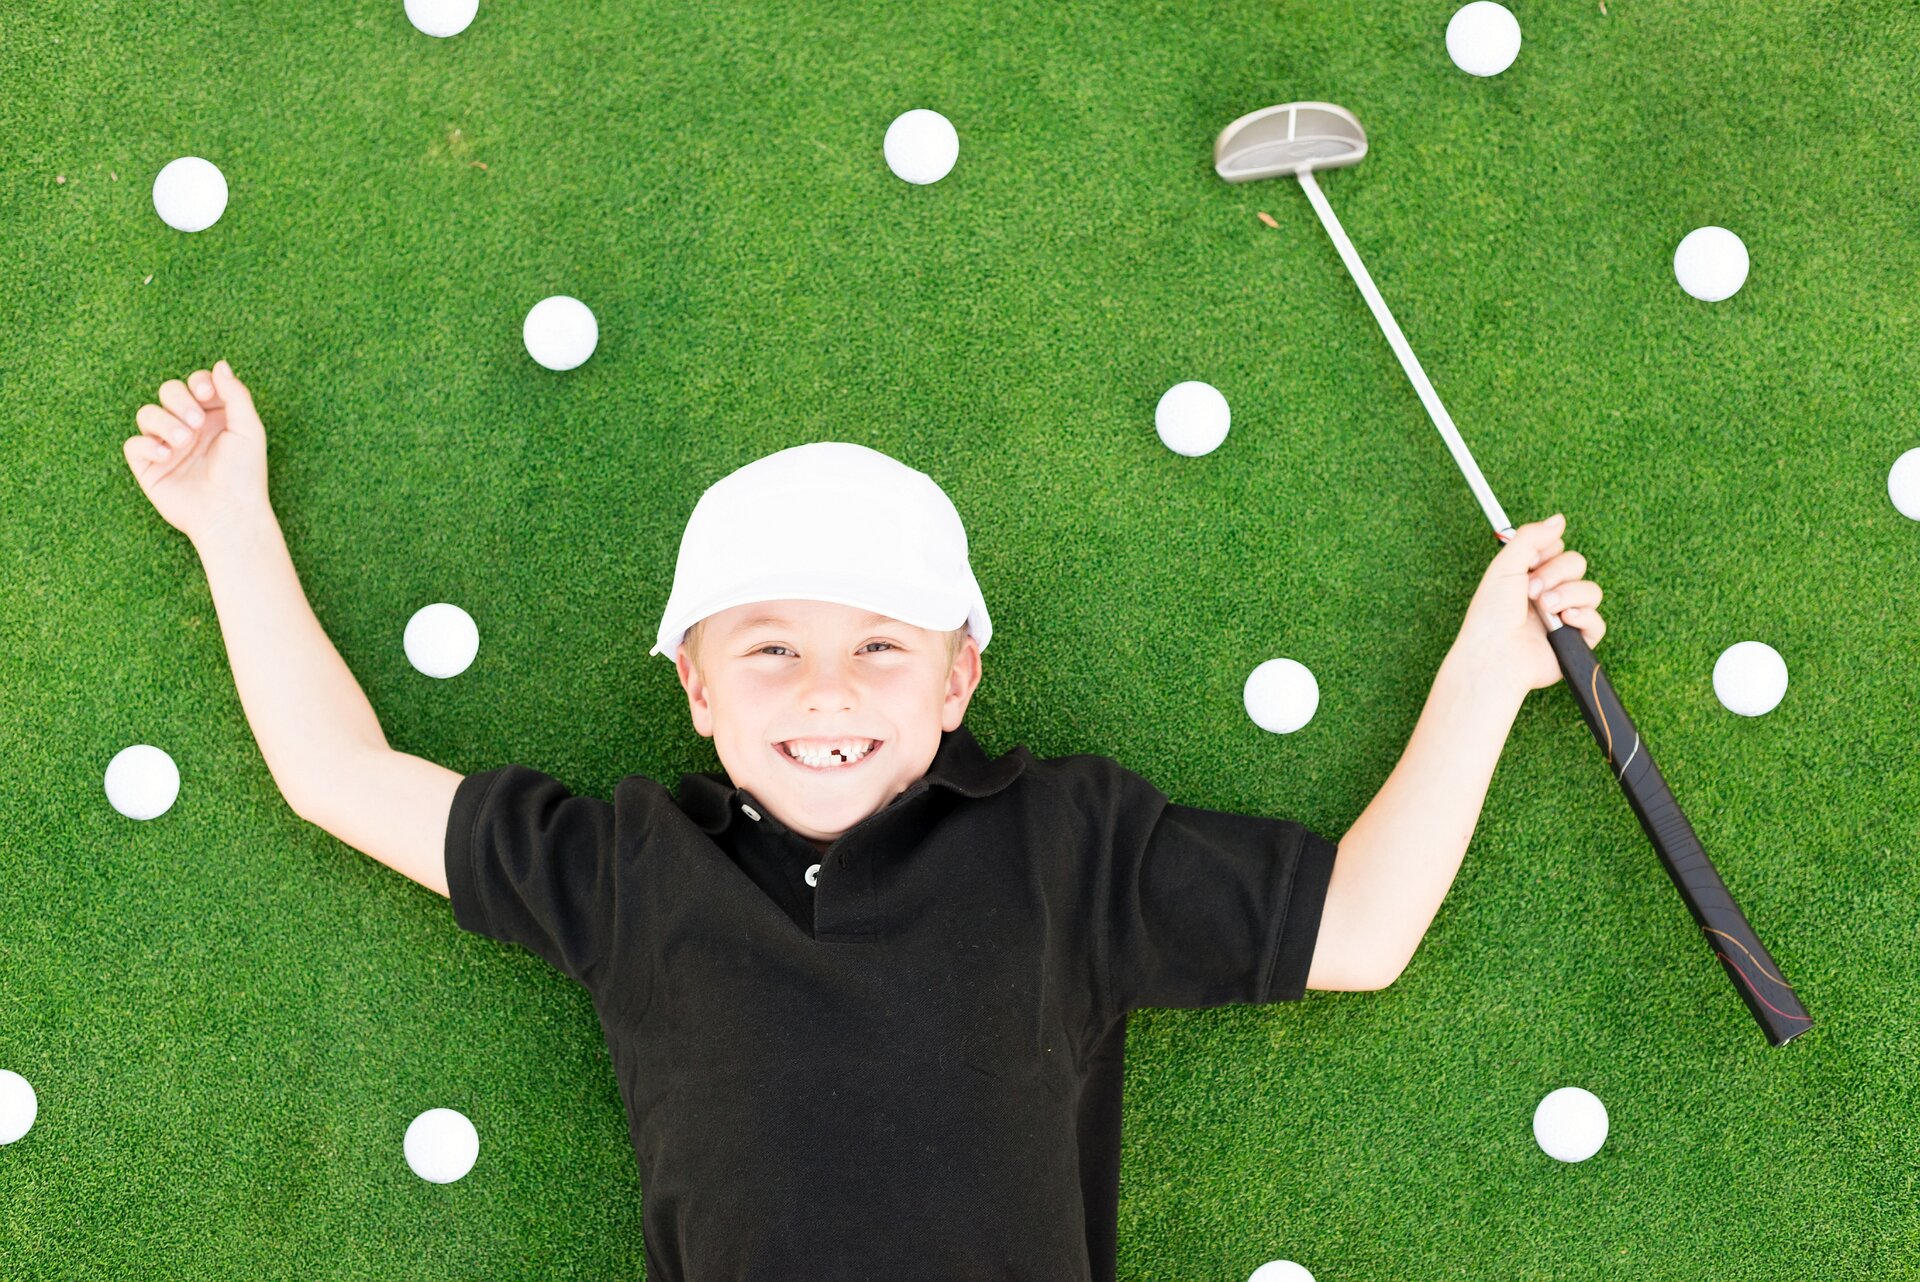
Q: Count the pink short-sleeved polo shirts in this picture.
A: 0